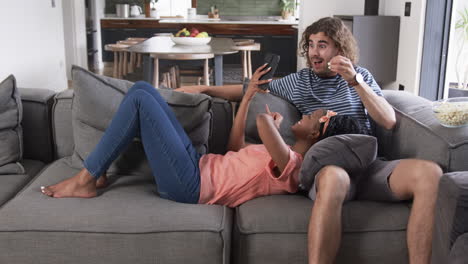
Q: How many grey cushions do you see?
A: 4